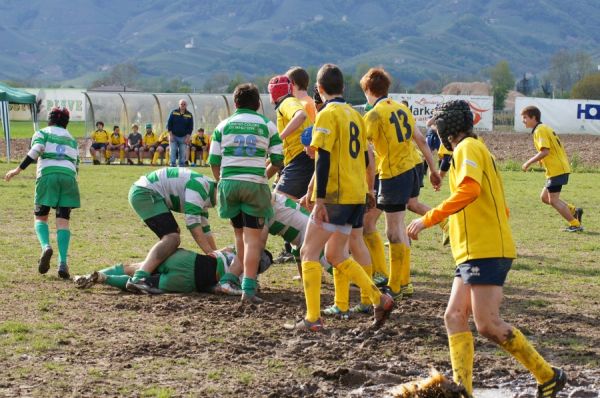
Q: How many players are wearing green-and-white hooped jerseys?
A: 5